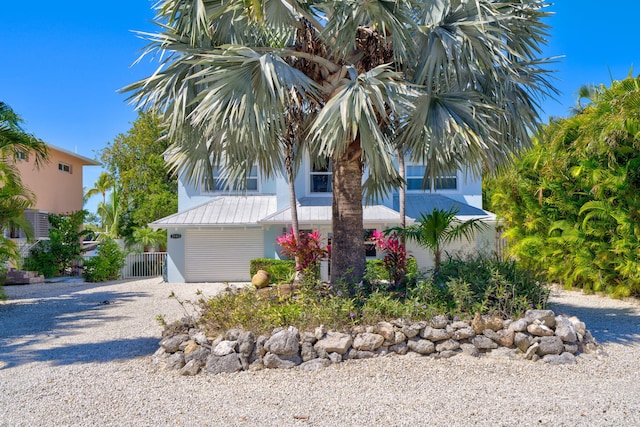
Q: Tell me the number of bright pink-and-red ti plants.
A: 2